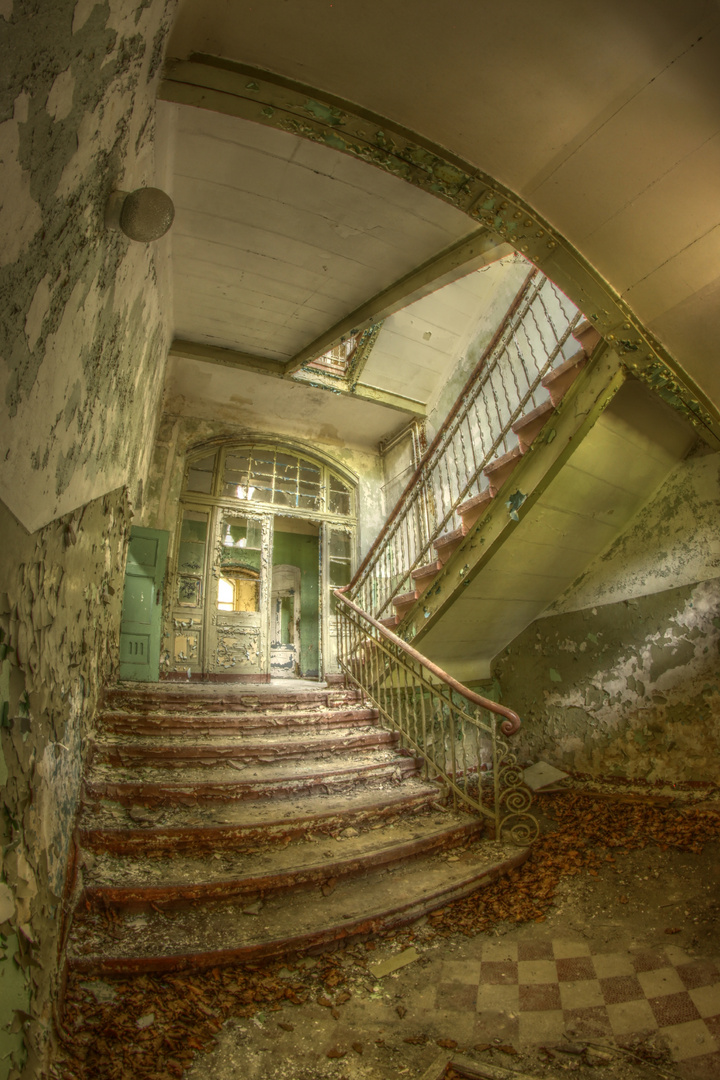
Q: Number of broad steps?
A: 7